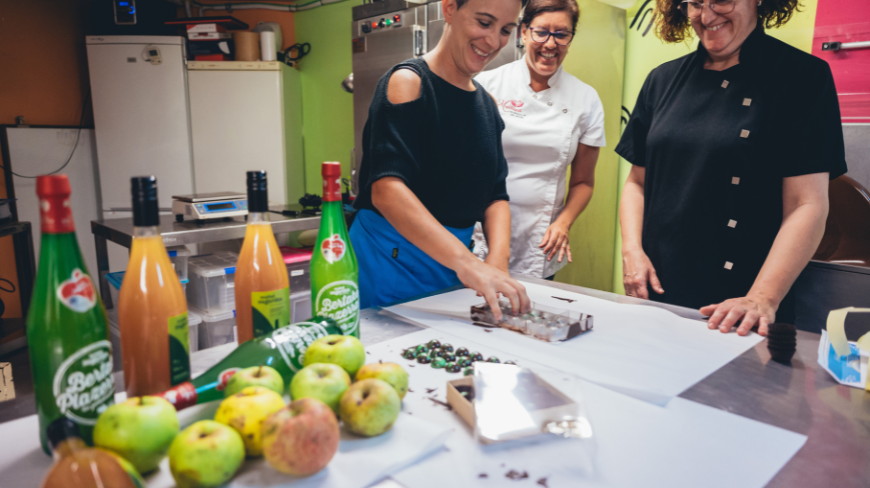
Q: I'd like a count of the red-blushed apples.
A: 1